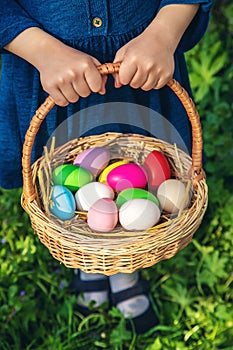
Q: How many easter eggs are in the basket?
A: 11